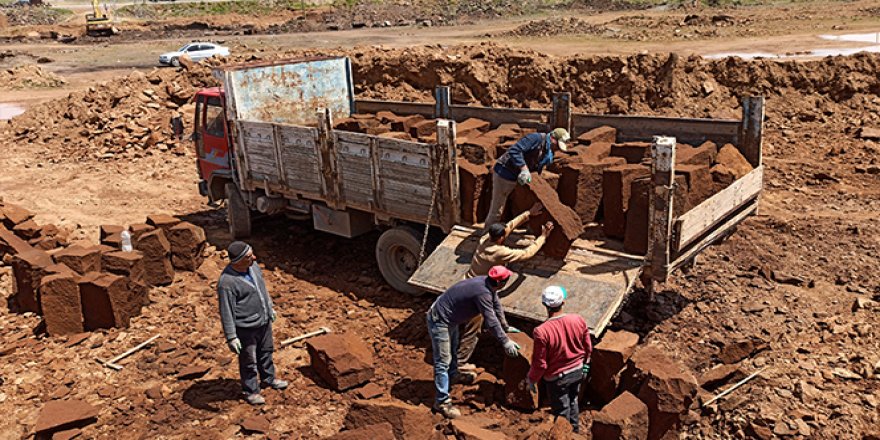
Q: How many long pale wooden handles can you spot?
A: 3